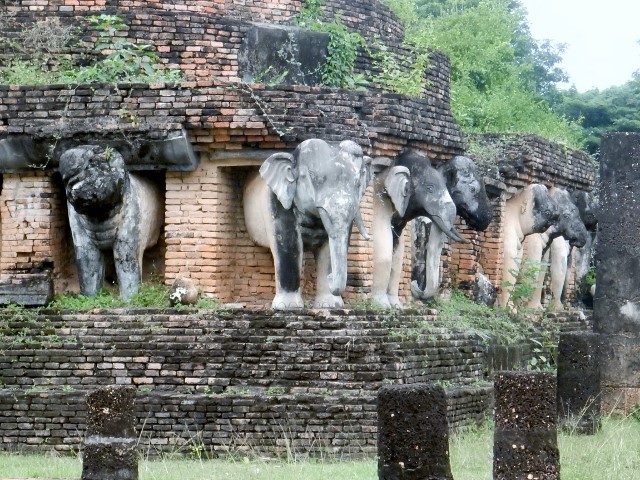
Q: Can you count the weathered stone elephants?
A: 7